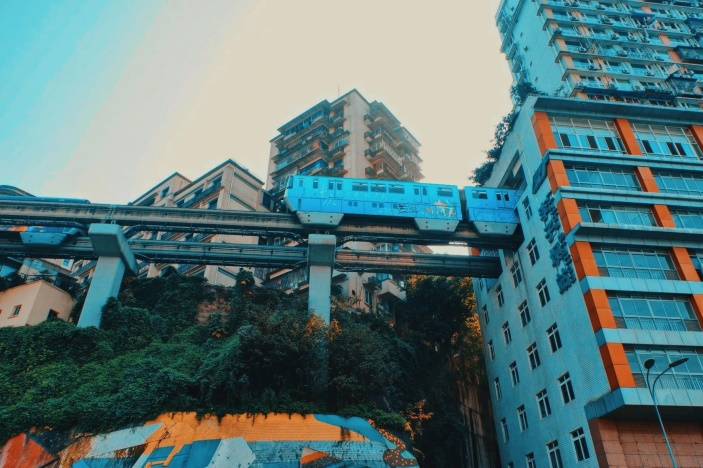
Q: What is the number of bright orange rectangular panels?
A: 12